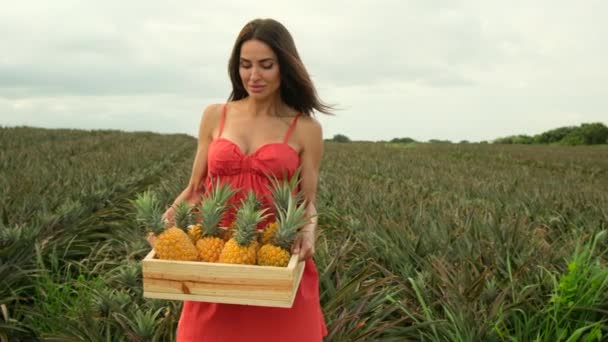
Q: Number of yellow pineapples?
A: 7